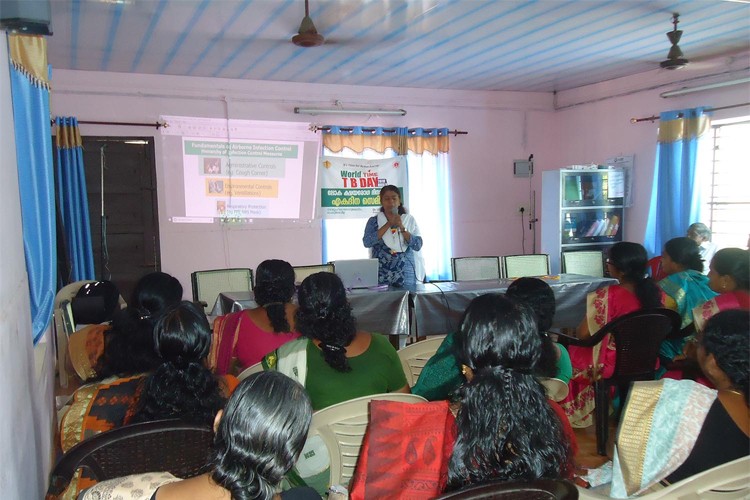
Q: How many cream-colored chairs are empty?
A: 5